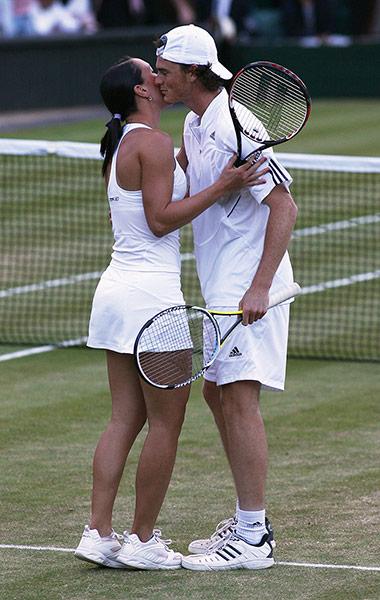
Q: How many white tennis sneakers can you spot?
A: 4